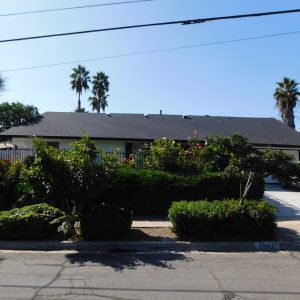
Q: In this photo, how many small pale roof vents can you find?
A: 3